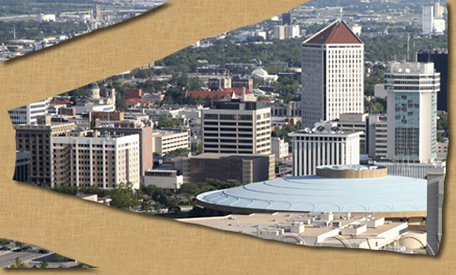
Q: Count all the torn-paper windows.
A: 3